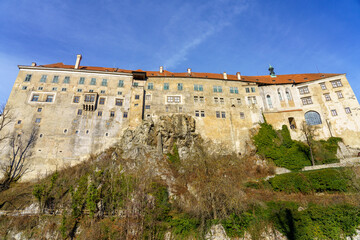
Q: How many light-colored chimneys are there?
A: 6